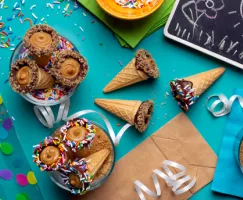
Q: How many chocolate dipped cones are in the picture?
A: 9